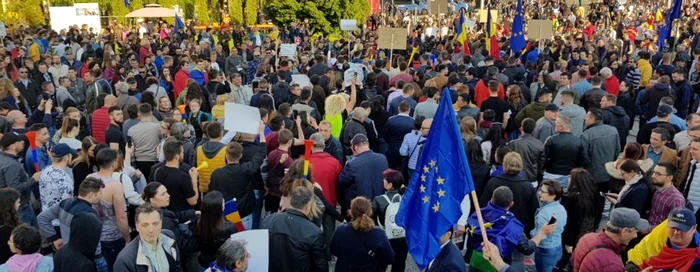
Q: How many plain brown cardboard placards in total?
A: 3